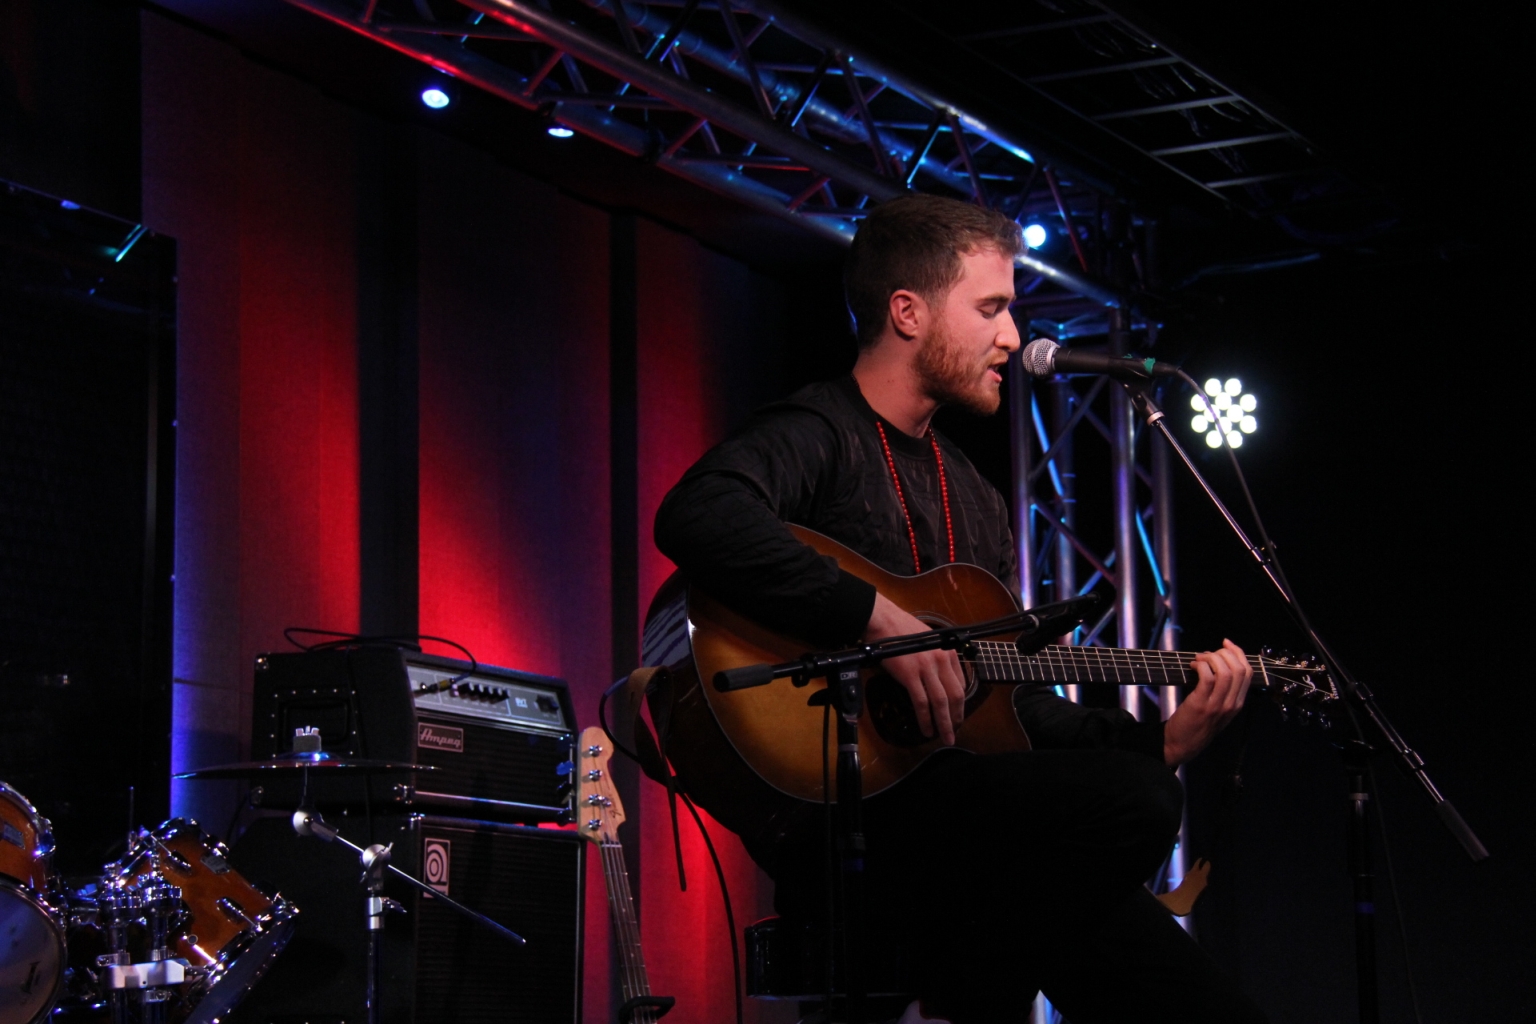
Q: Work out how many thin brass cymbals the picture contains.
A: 1